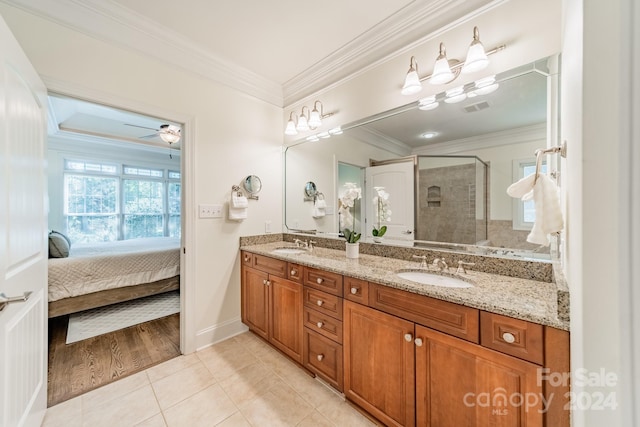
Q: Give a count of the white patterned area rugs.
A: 1